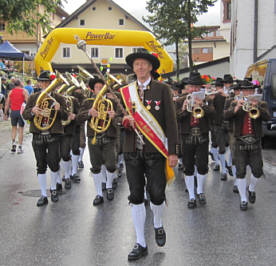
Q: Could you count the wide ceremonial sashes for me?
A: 1